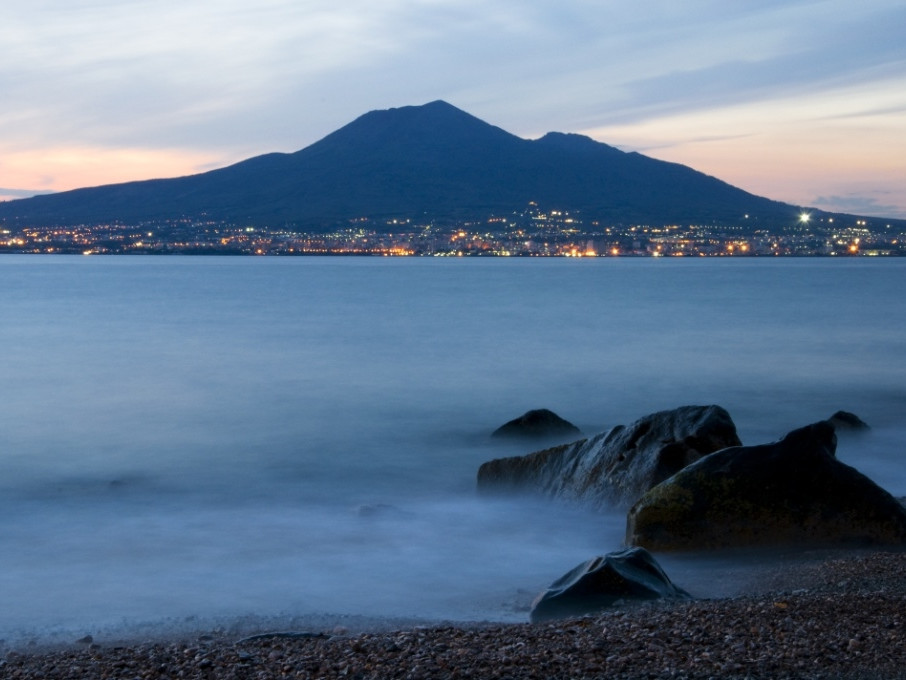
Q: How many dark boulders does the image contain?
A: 5